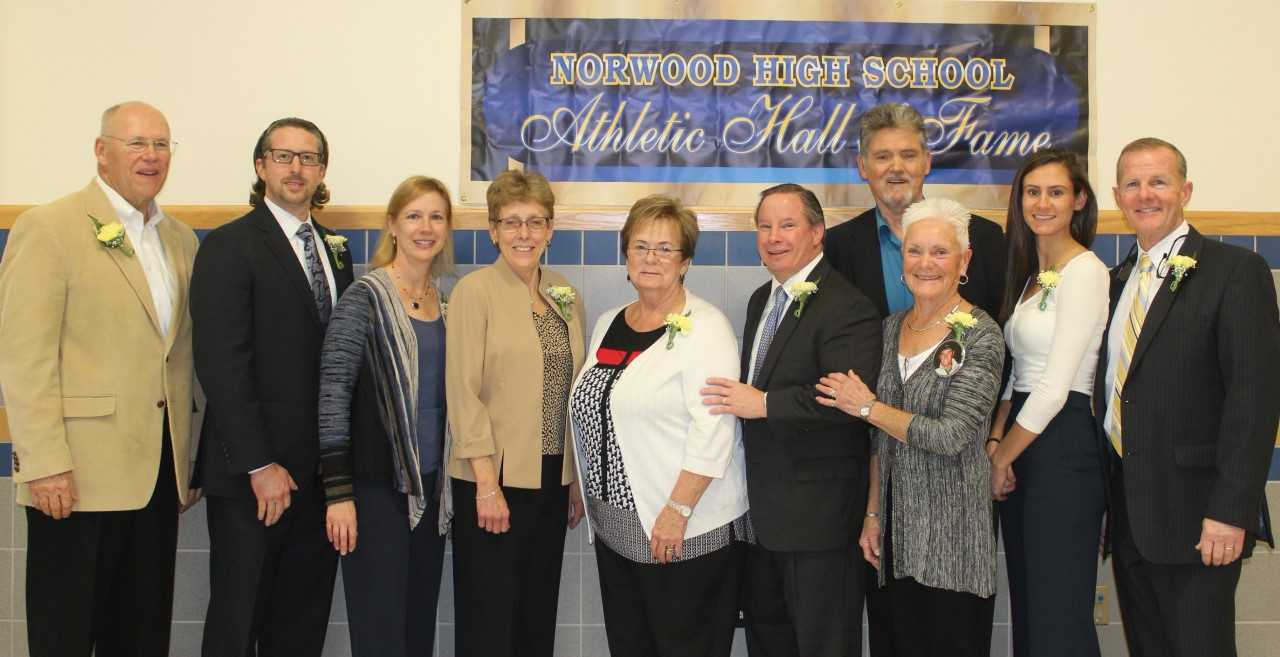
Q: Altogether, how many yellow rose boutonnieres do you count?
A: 8